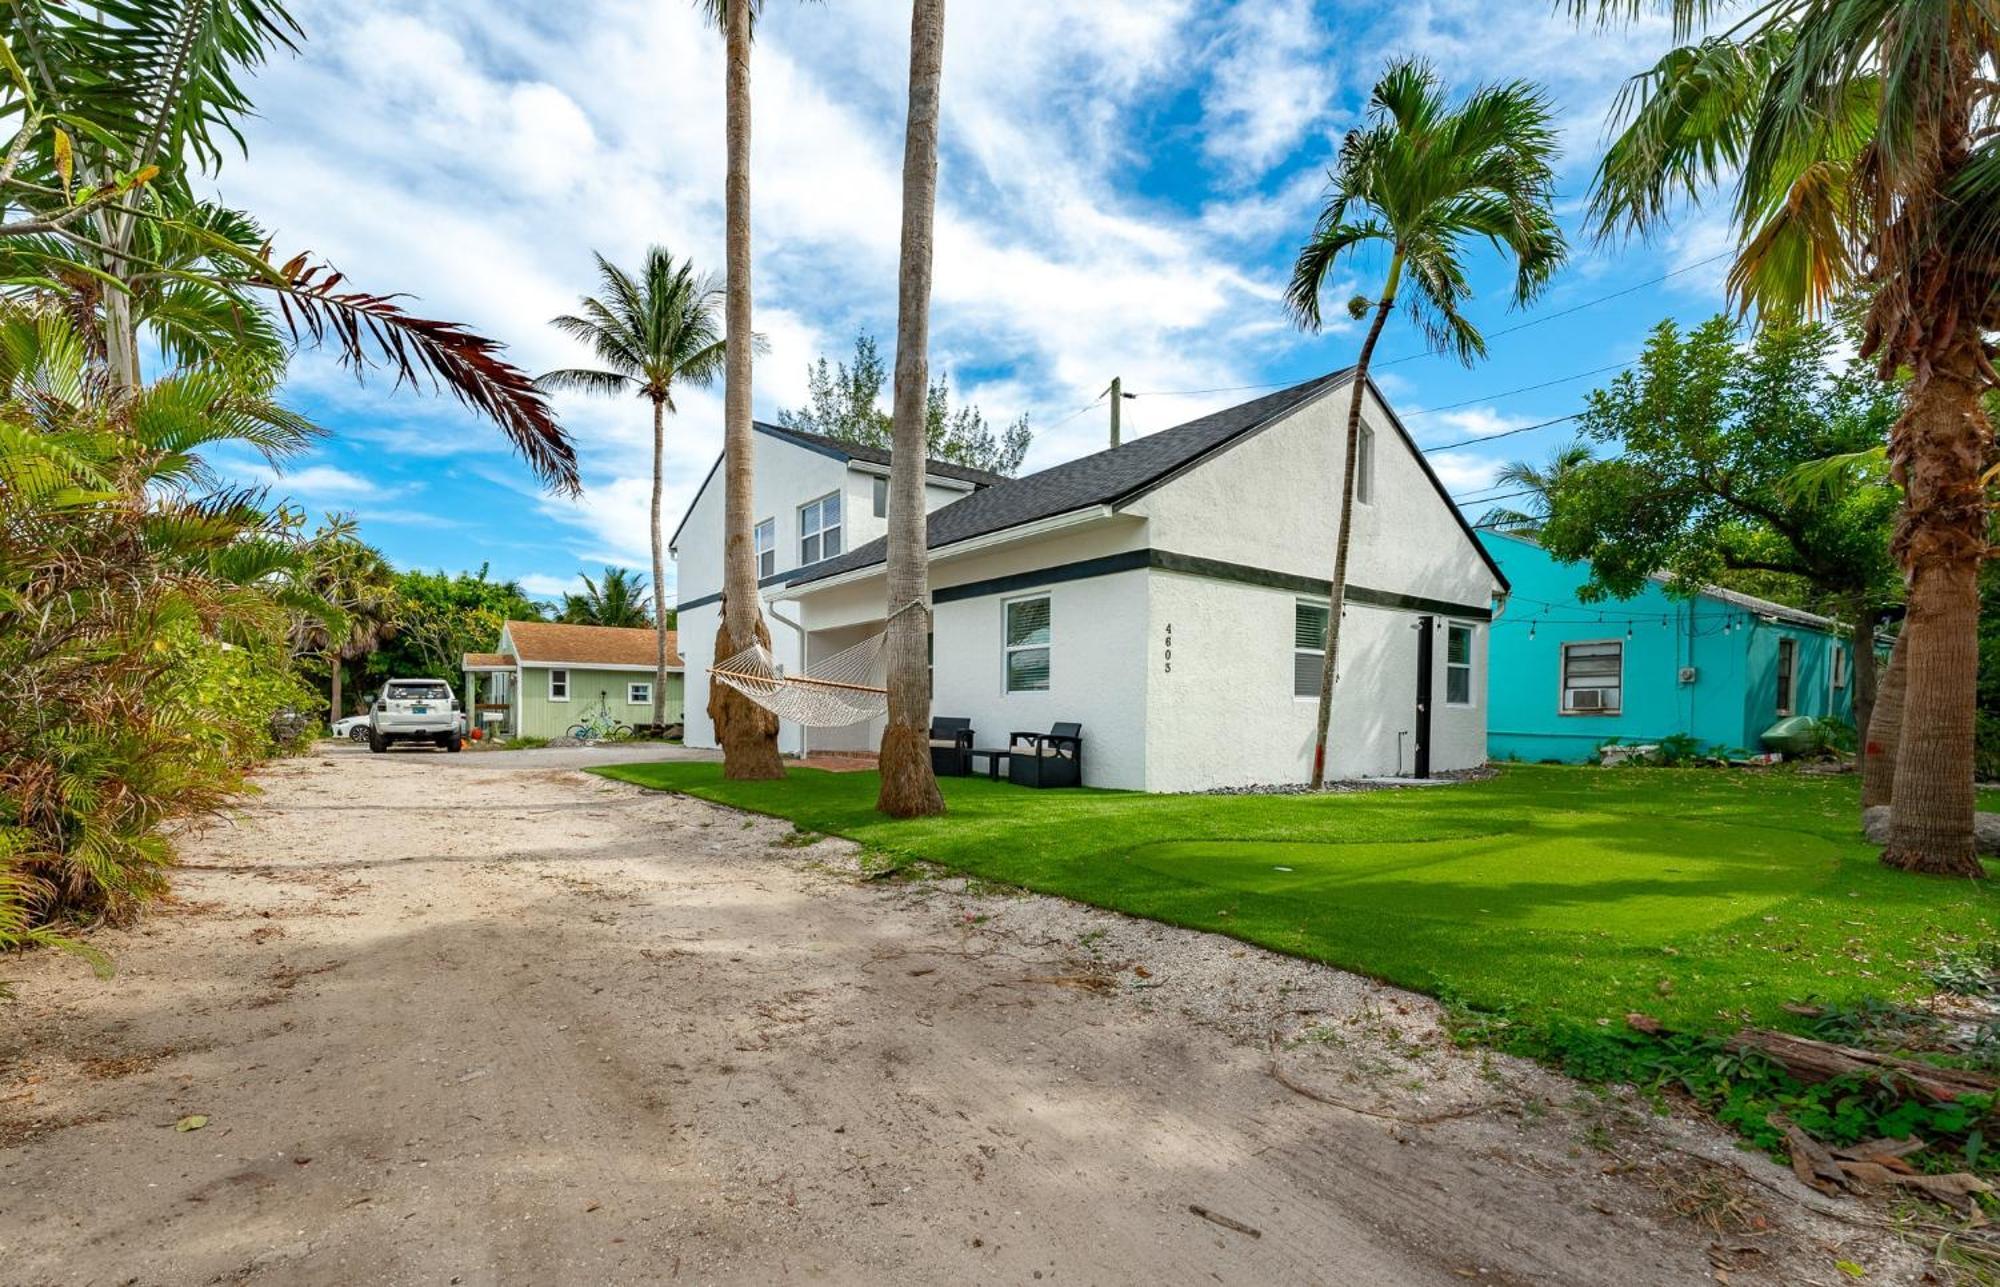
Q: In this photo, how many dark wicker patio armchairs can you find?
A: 2